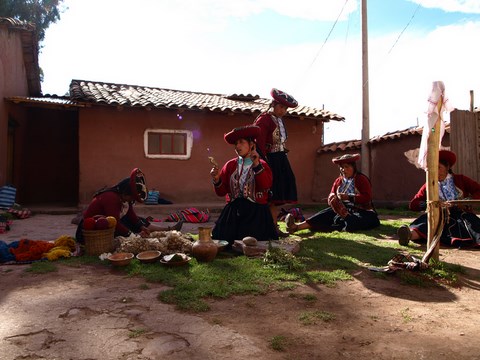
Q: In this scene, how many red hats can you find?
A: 5